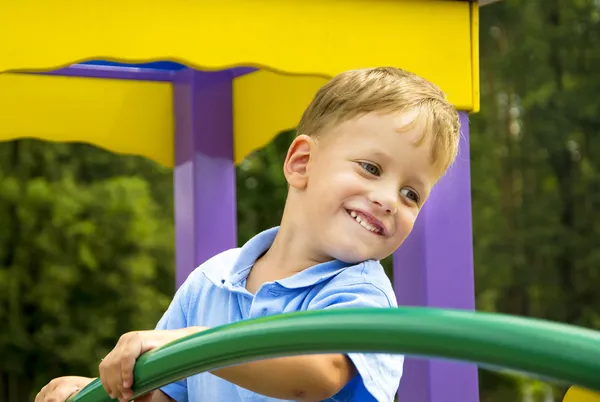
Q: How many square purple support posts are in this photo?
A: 2